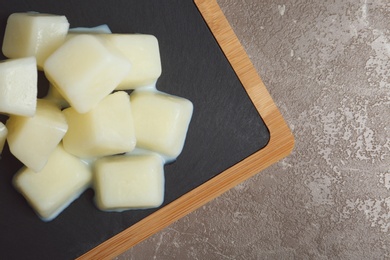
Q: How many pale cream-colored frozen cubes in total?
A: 10